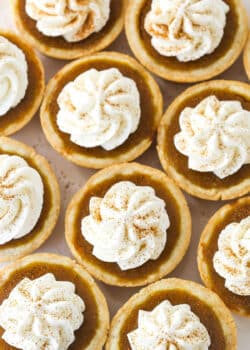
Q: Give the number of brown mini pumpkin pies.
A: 10